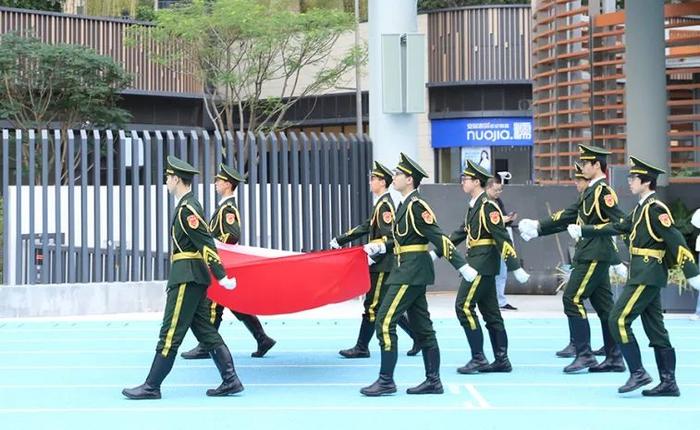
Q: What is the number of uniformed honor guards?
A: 8